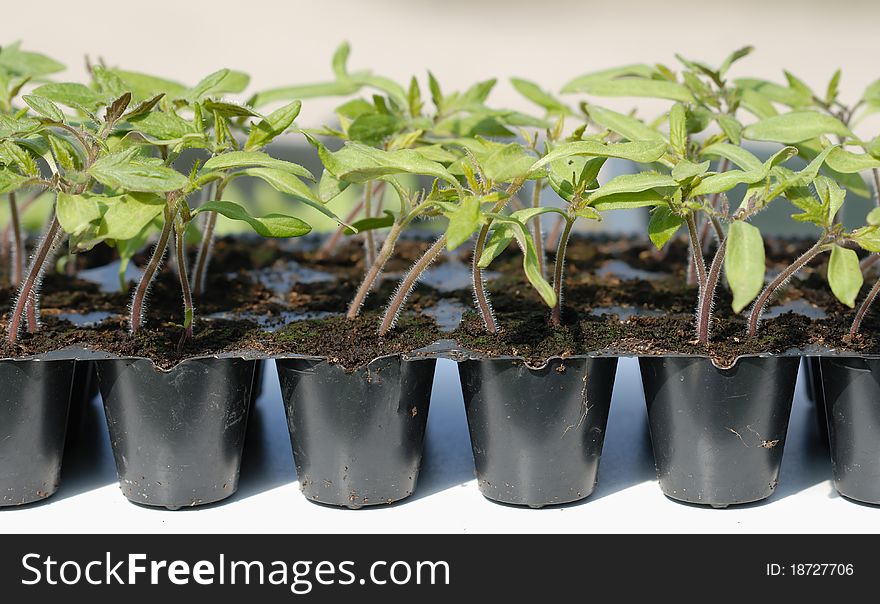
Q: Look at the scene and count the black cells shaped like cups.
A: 6